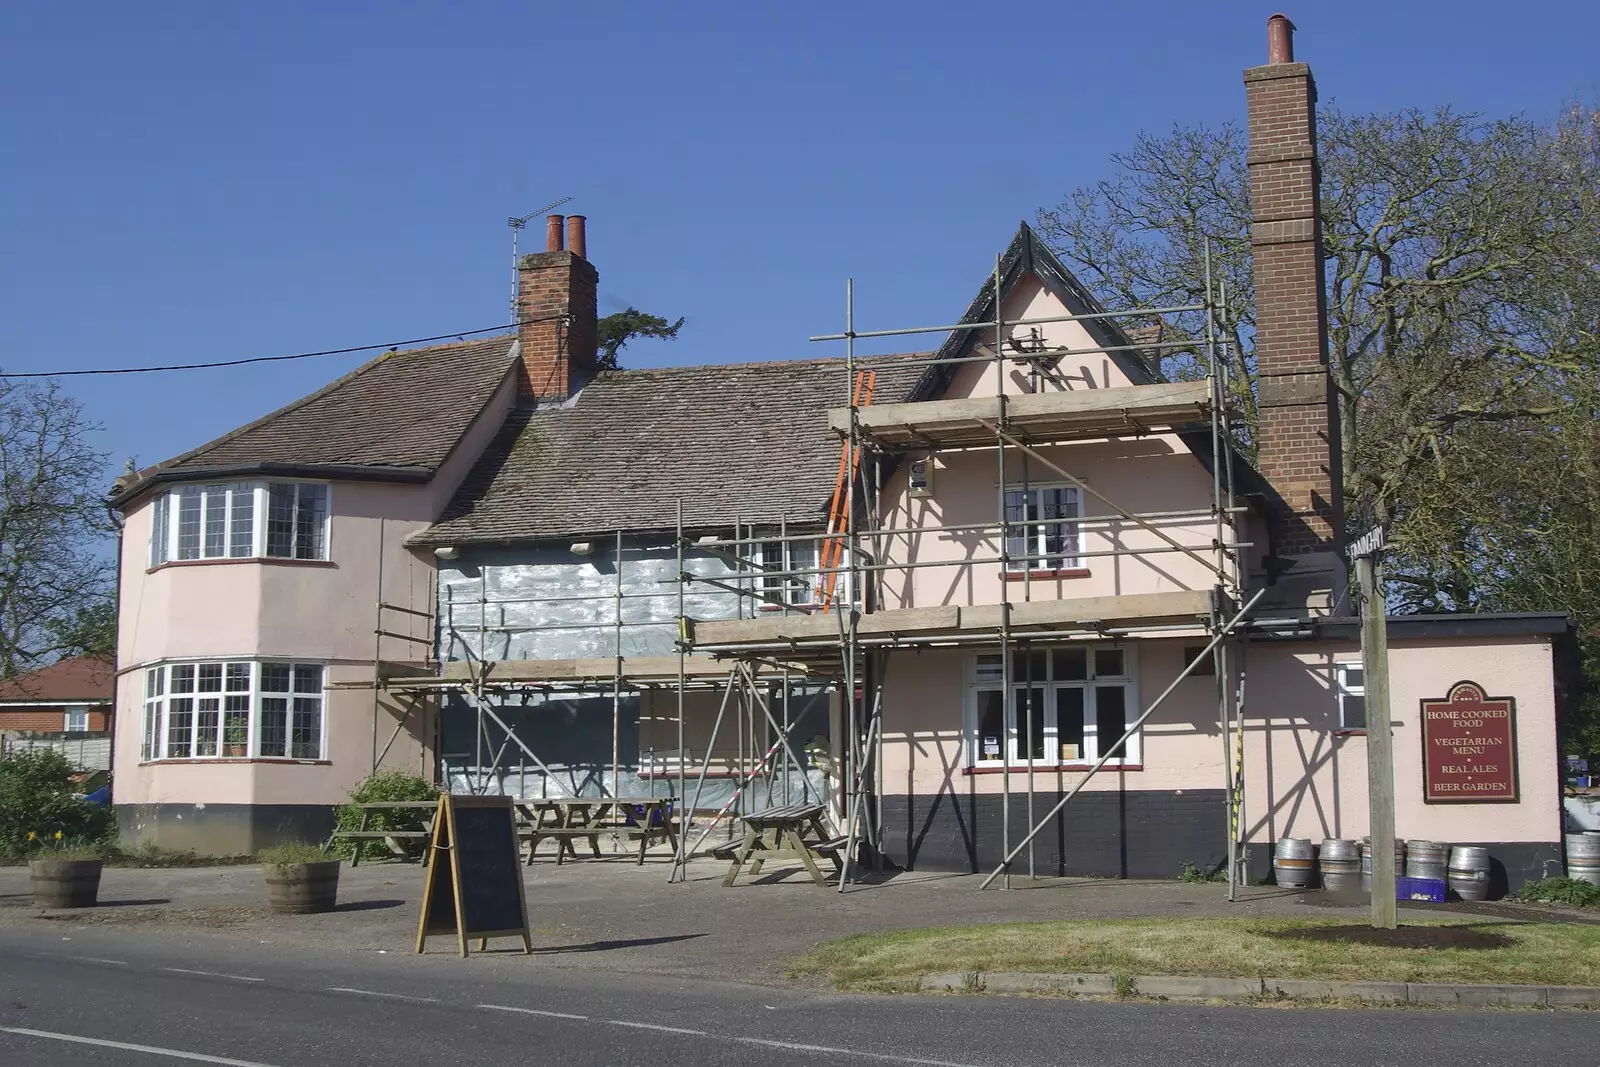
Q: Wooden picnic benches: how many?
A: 4